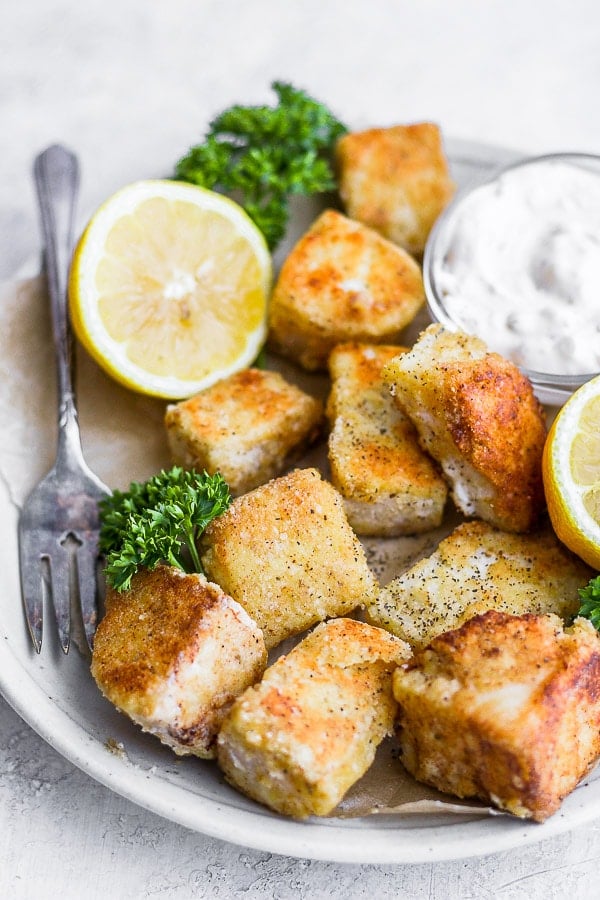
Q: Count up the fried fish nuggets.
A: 10